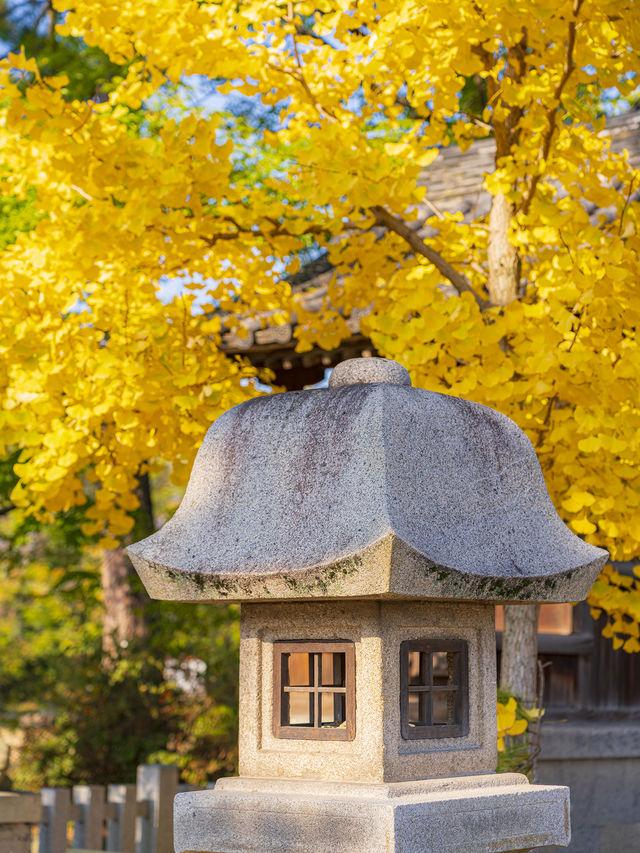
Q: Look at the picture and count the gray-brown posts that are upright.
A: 4